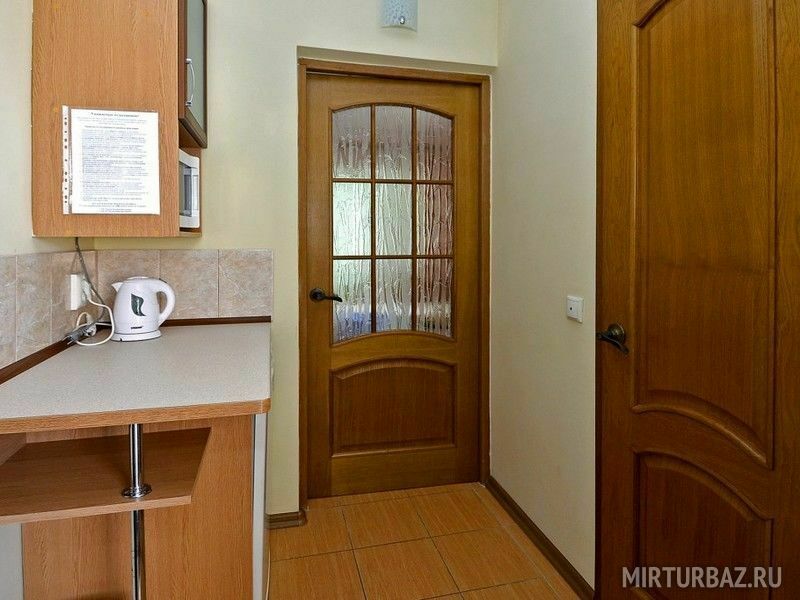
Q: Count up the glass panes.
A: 9